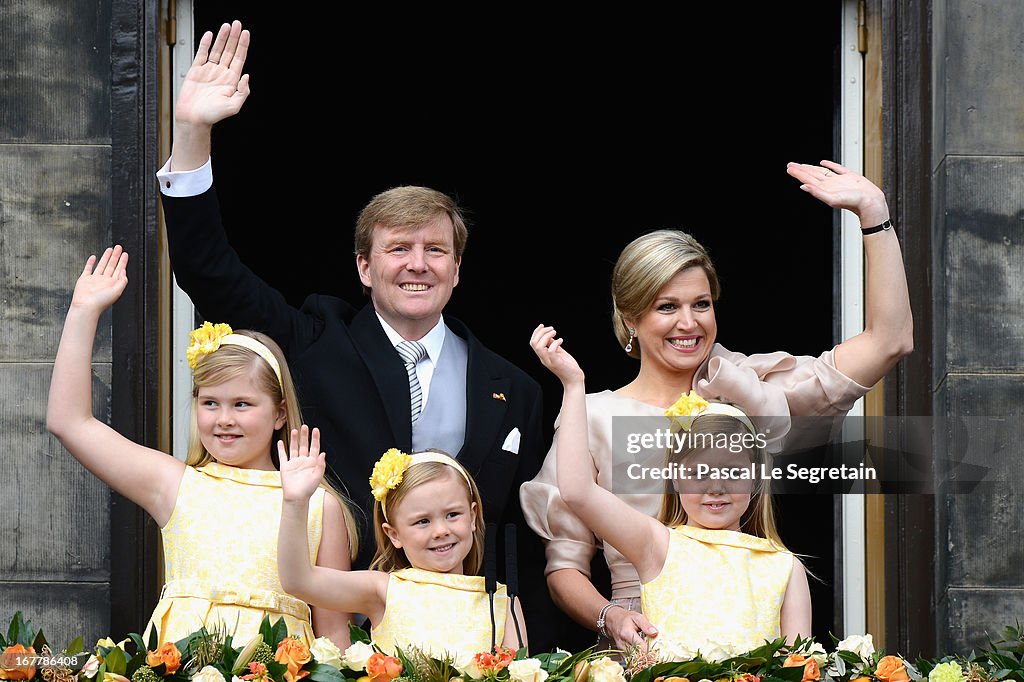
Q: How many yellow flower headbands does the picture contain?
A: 3